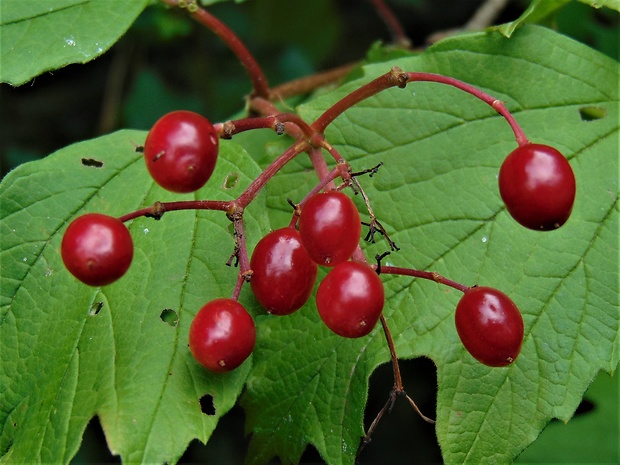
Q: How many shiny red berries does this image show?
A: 8